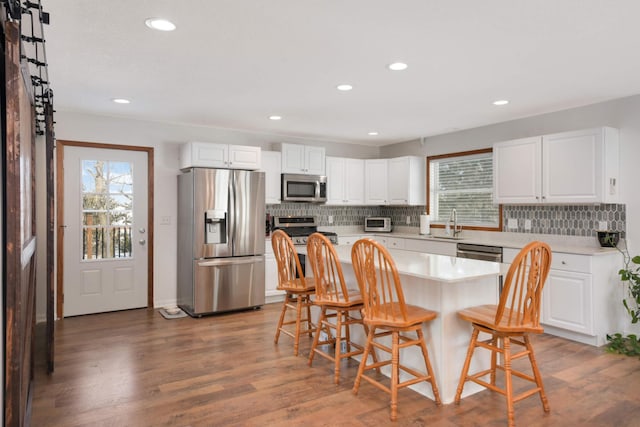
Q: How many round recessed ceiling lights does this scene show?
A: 7